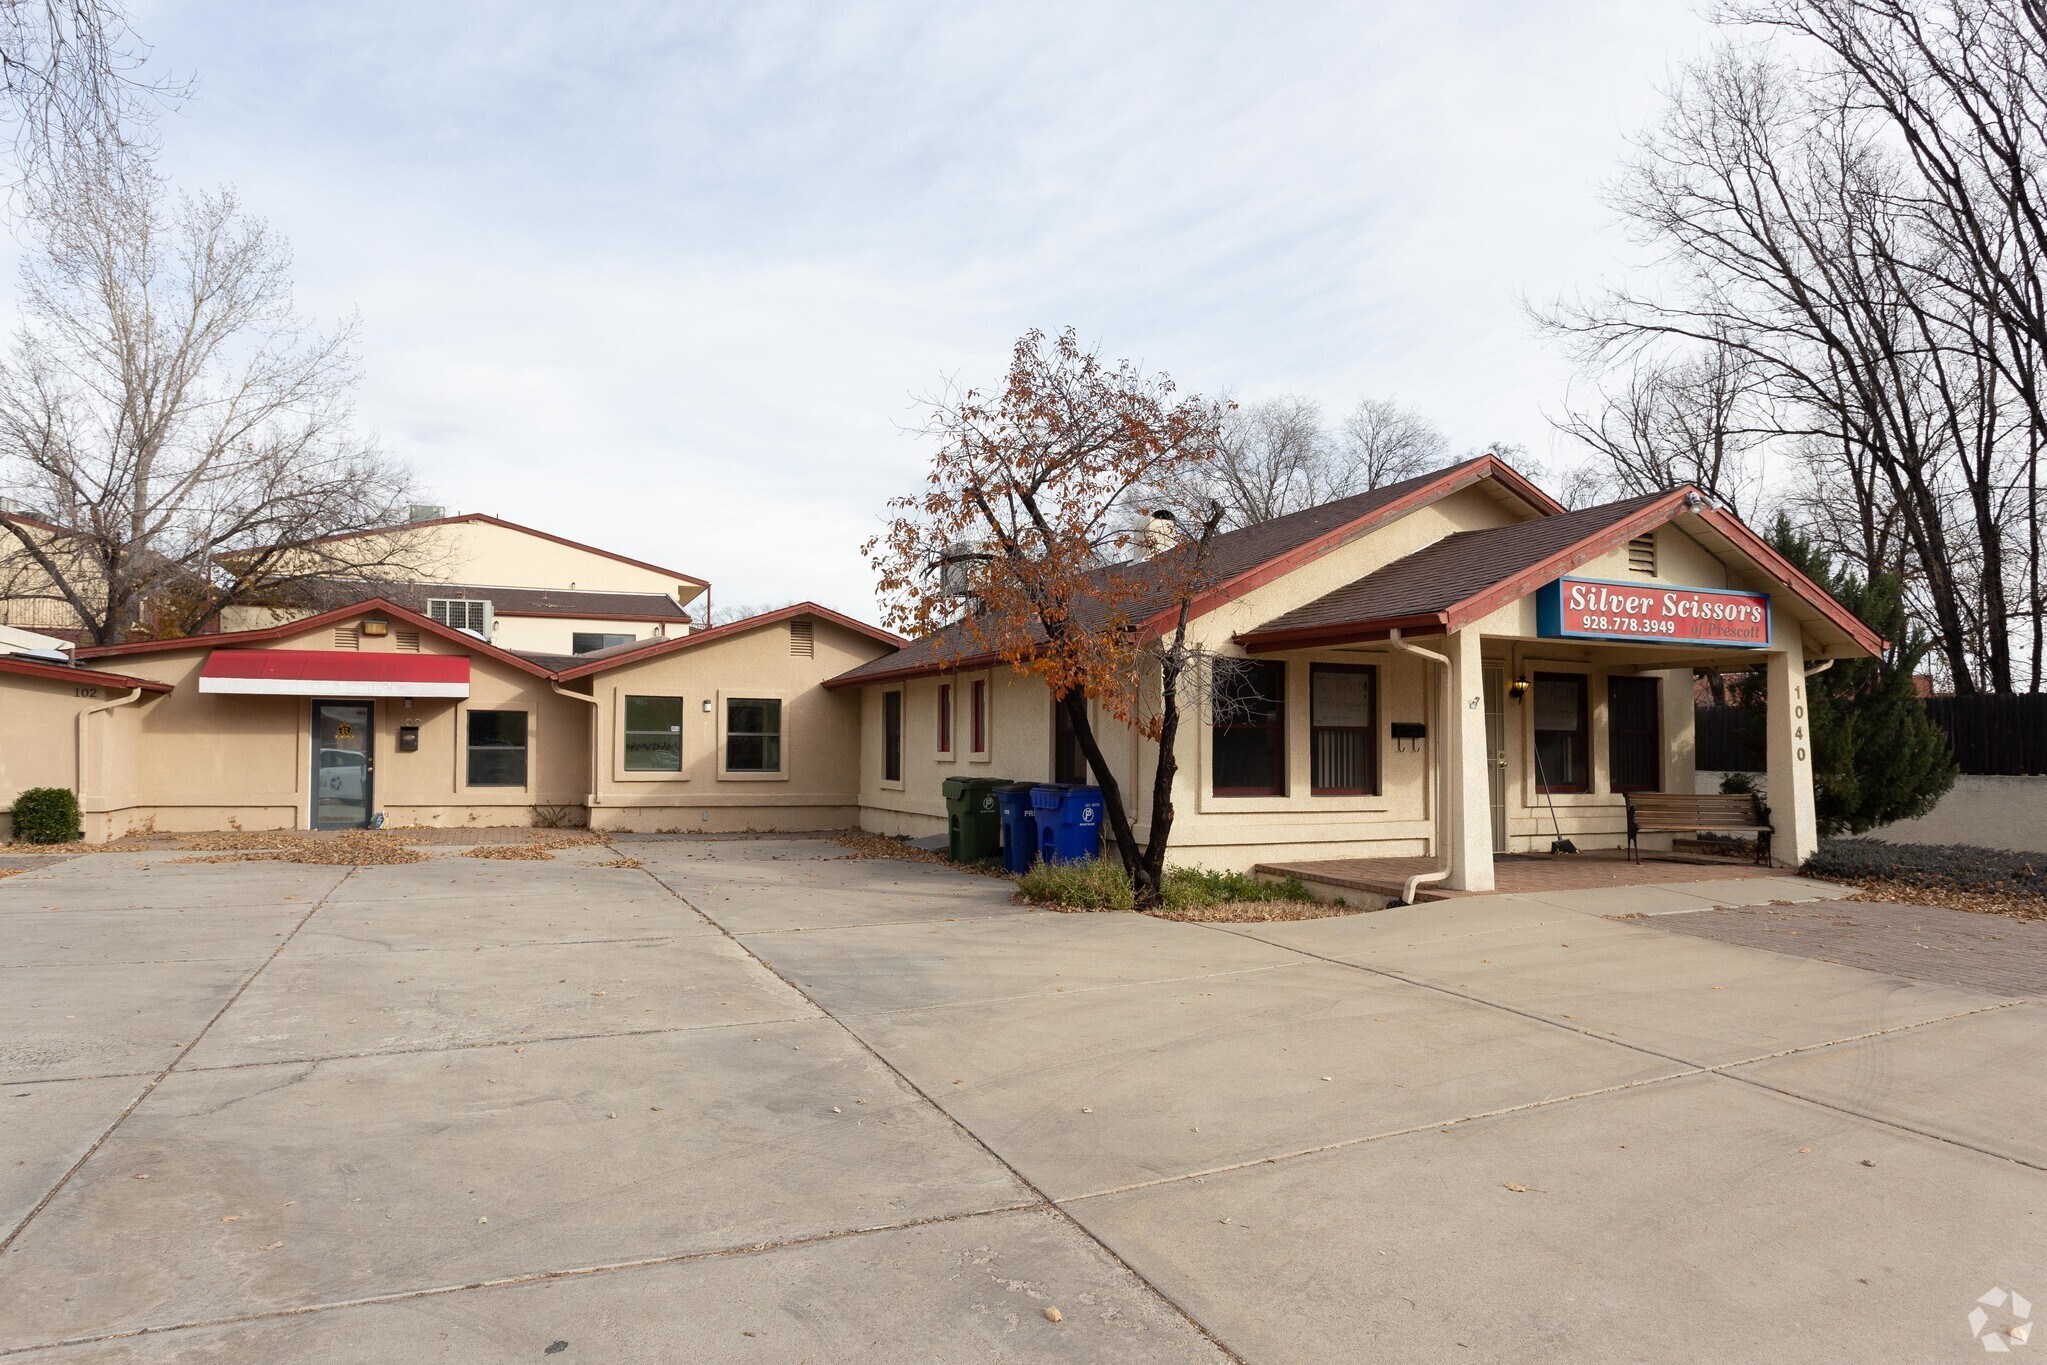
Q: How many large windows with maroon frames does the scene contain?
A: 4